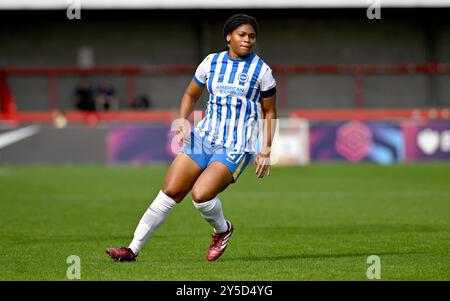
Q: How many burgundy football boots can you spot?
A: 2